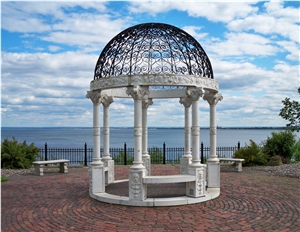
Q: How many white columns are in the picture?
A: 7